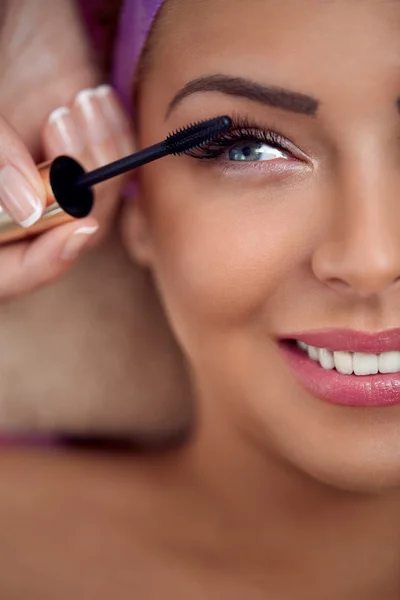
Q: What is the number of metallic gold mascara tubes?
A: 1